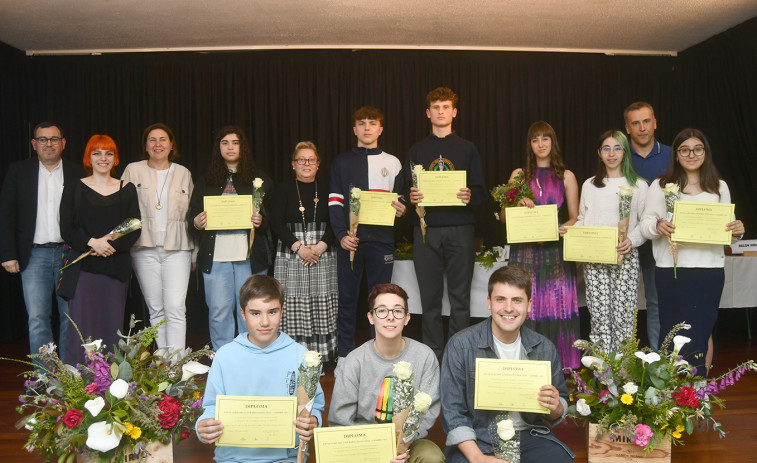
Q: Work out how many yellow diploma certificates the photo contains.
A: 9